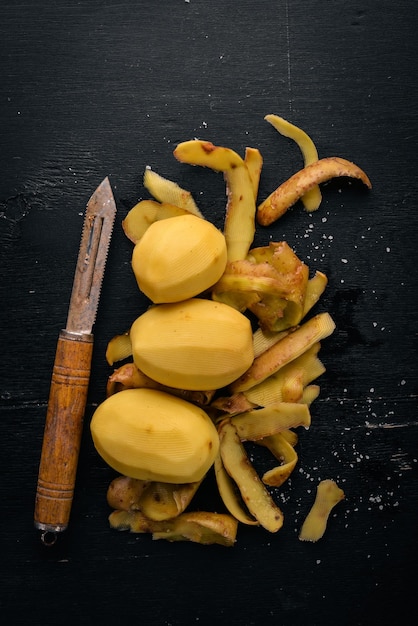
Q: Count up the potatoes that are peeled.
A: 3